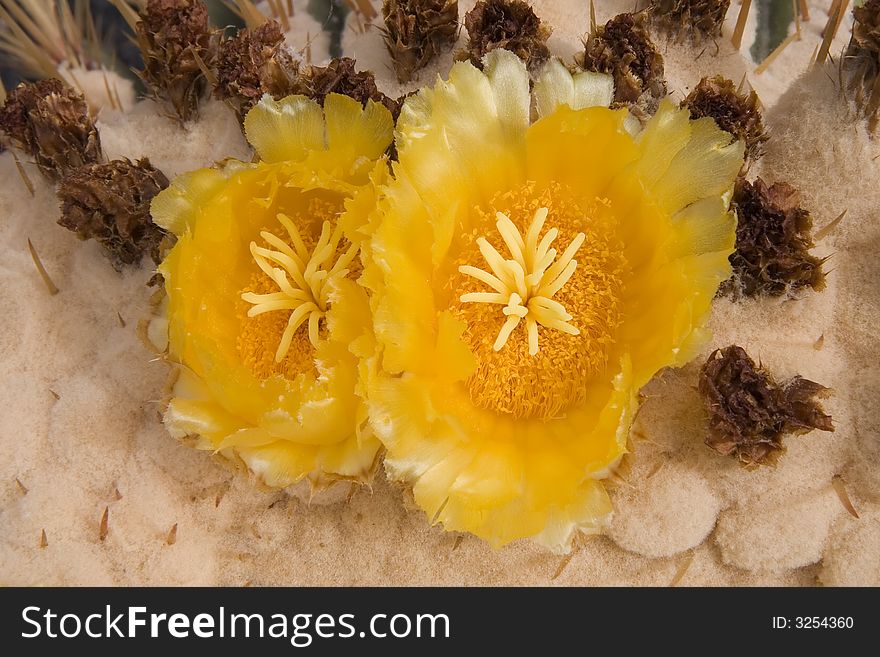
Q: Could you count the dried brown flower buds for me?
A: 13